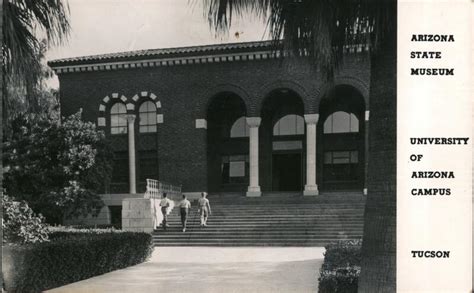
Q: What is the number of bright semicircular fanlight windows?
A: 3